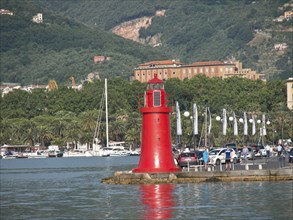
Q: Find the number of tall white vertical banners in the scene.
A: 8